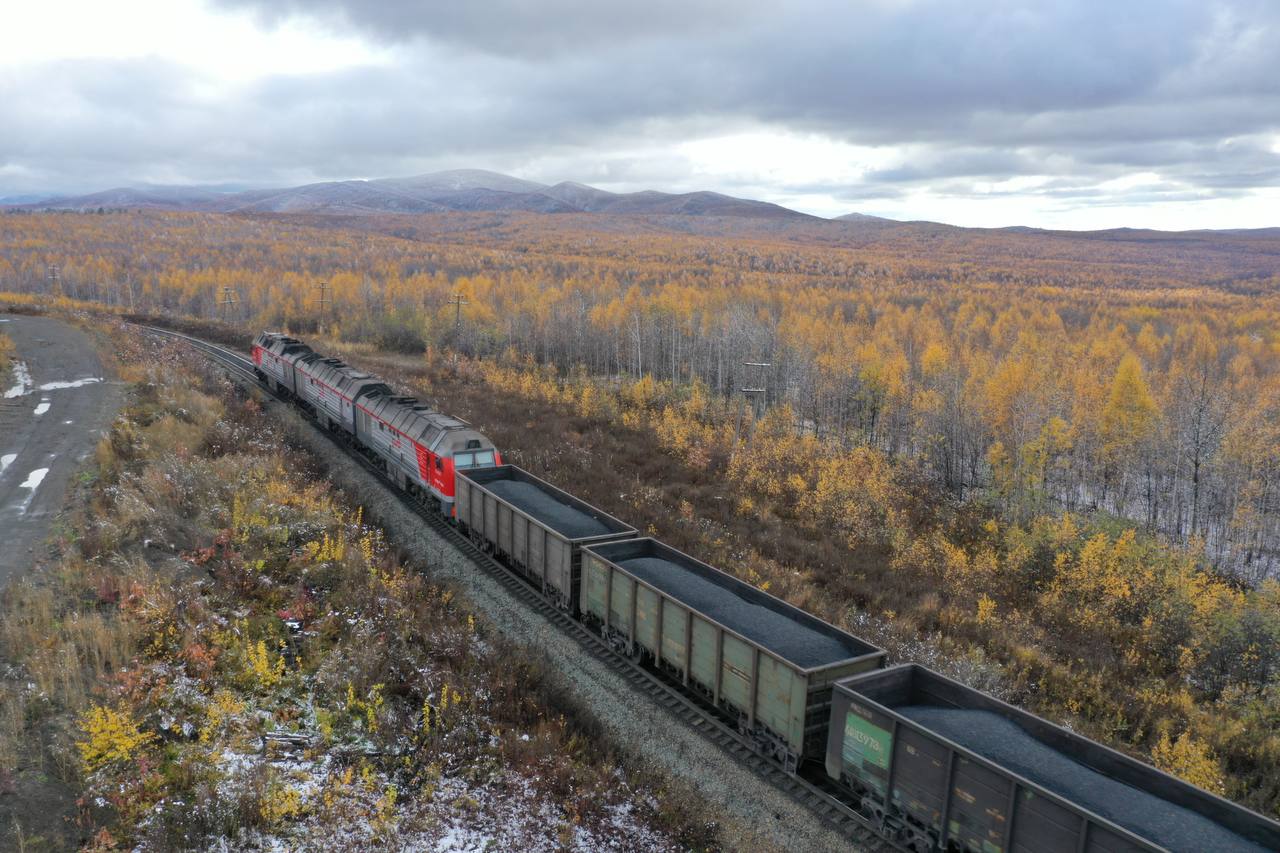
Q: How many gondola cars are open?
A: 3